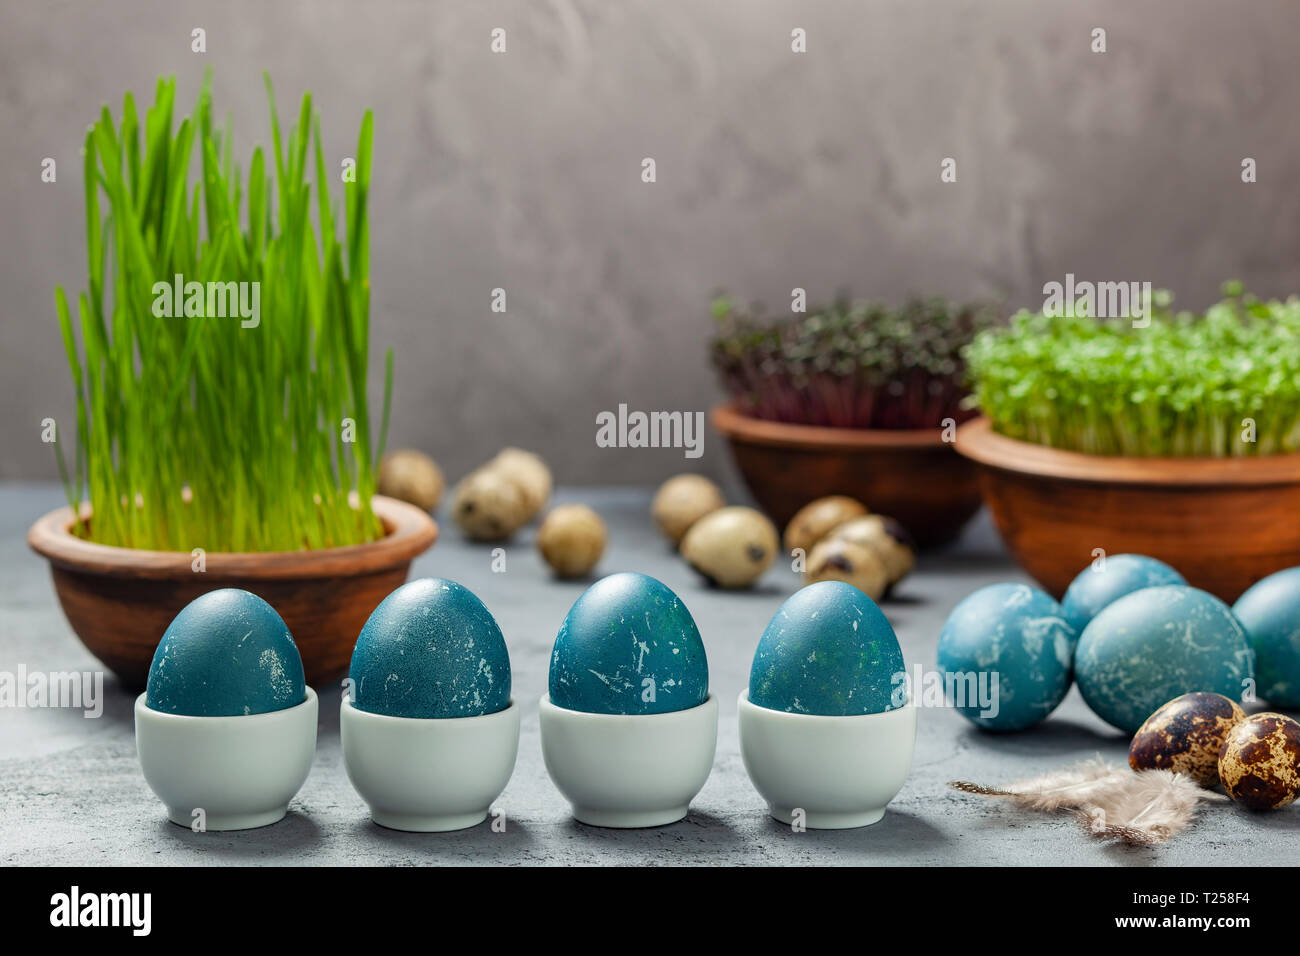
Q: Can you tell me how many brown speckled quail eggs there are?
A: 11